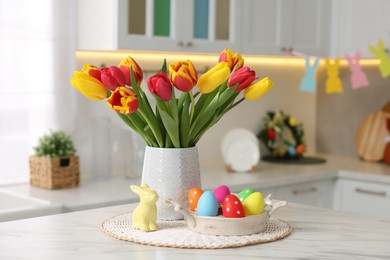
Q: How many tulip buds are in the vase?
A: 11